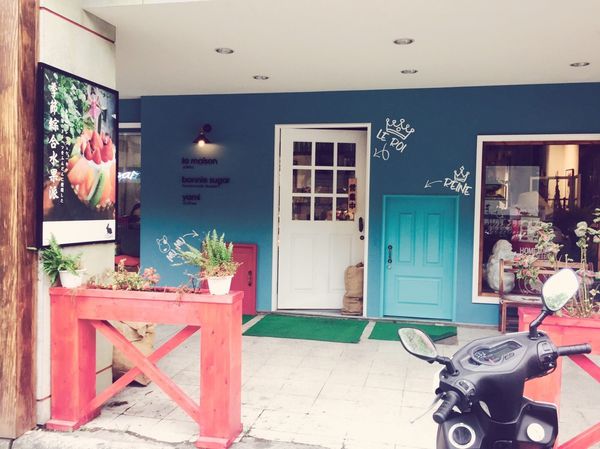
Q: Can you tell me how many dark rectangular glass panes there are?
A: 9